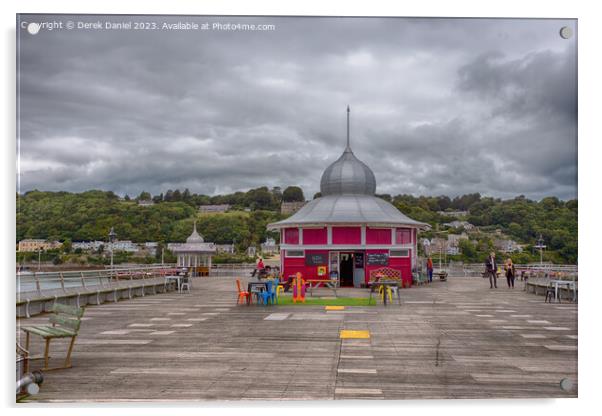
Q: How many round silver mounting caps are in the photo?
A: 4